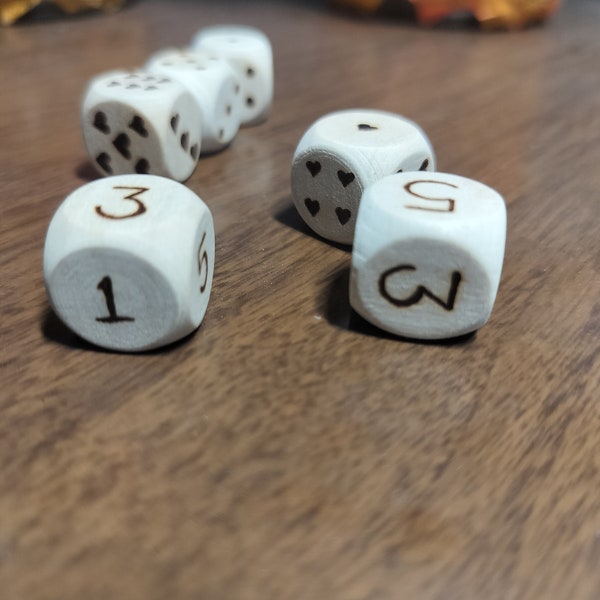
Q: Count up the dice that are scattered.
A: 6